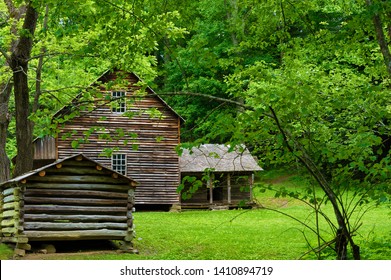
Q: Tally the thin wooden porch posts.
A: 3